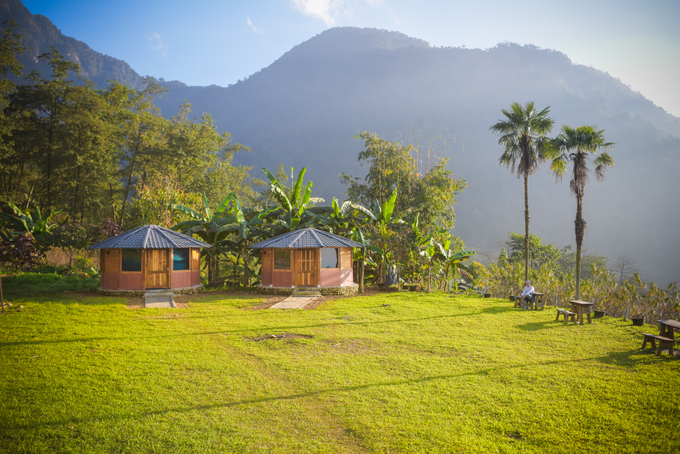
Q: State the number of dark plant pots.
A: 4